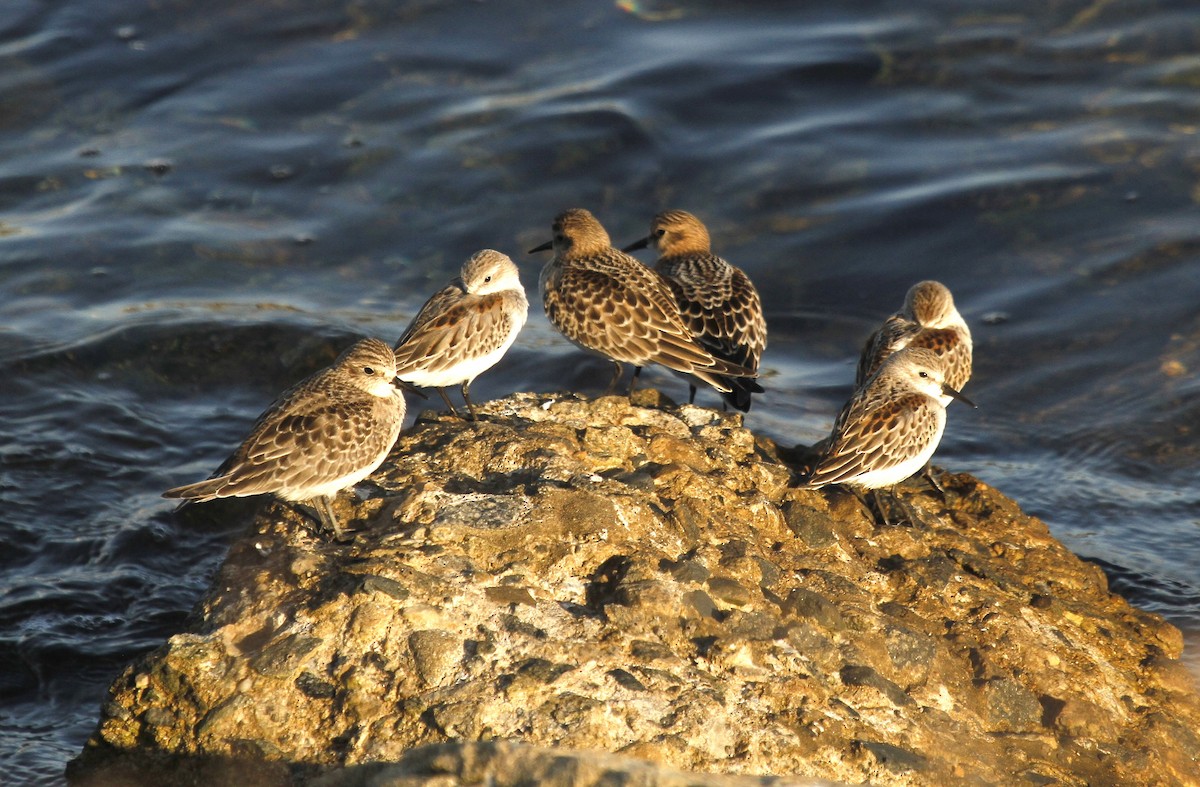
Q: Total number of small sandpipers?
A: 6